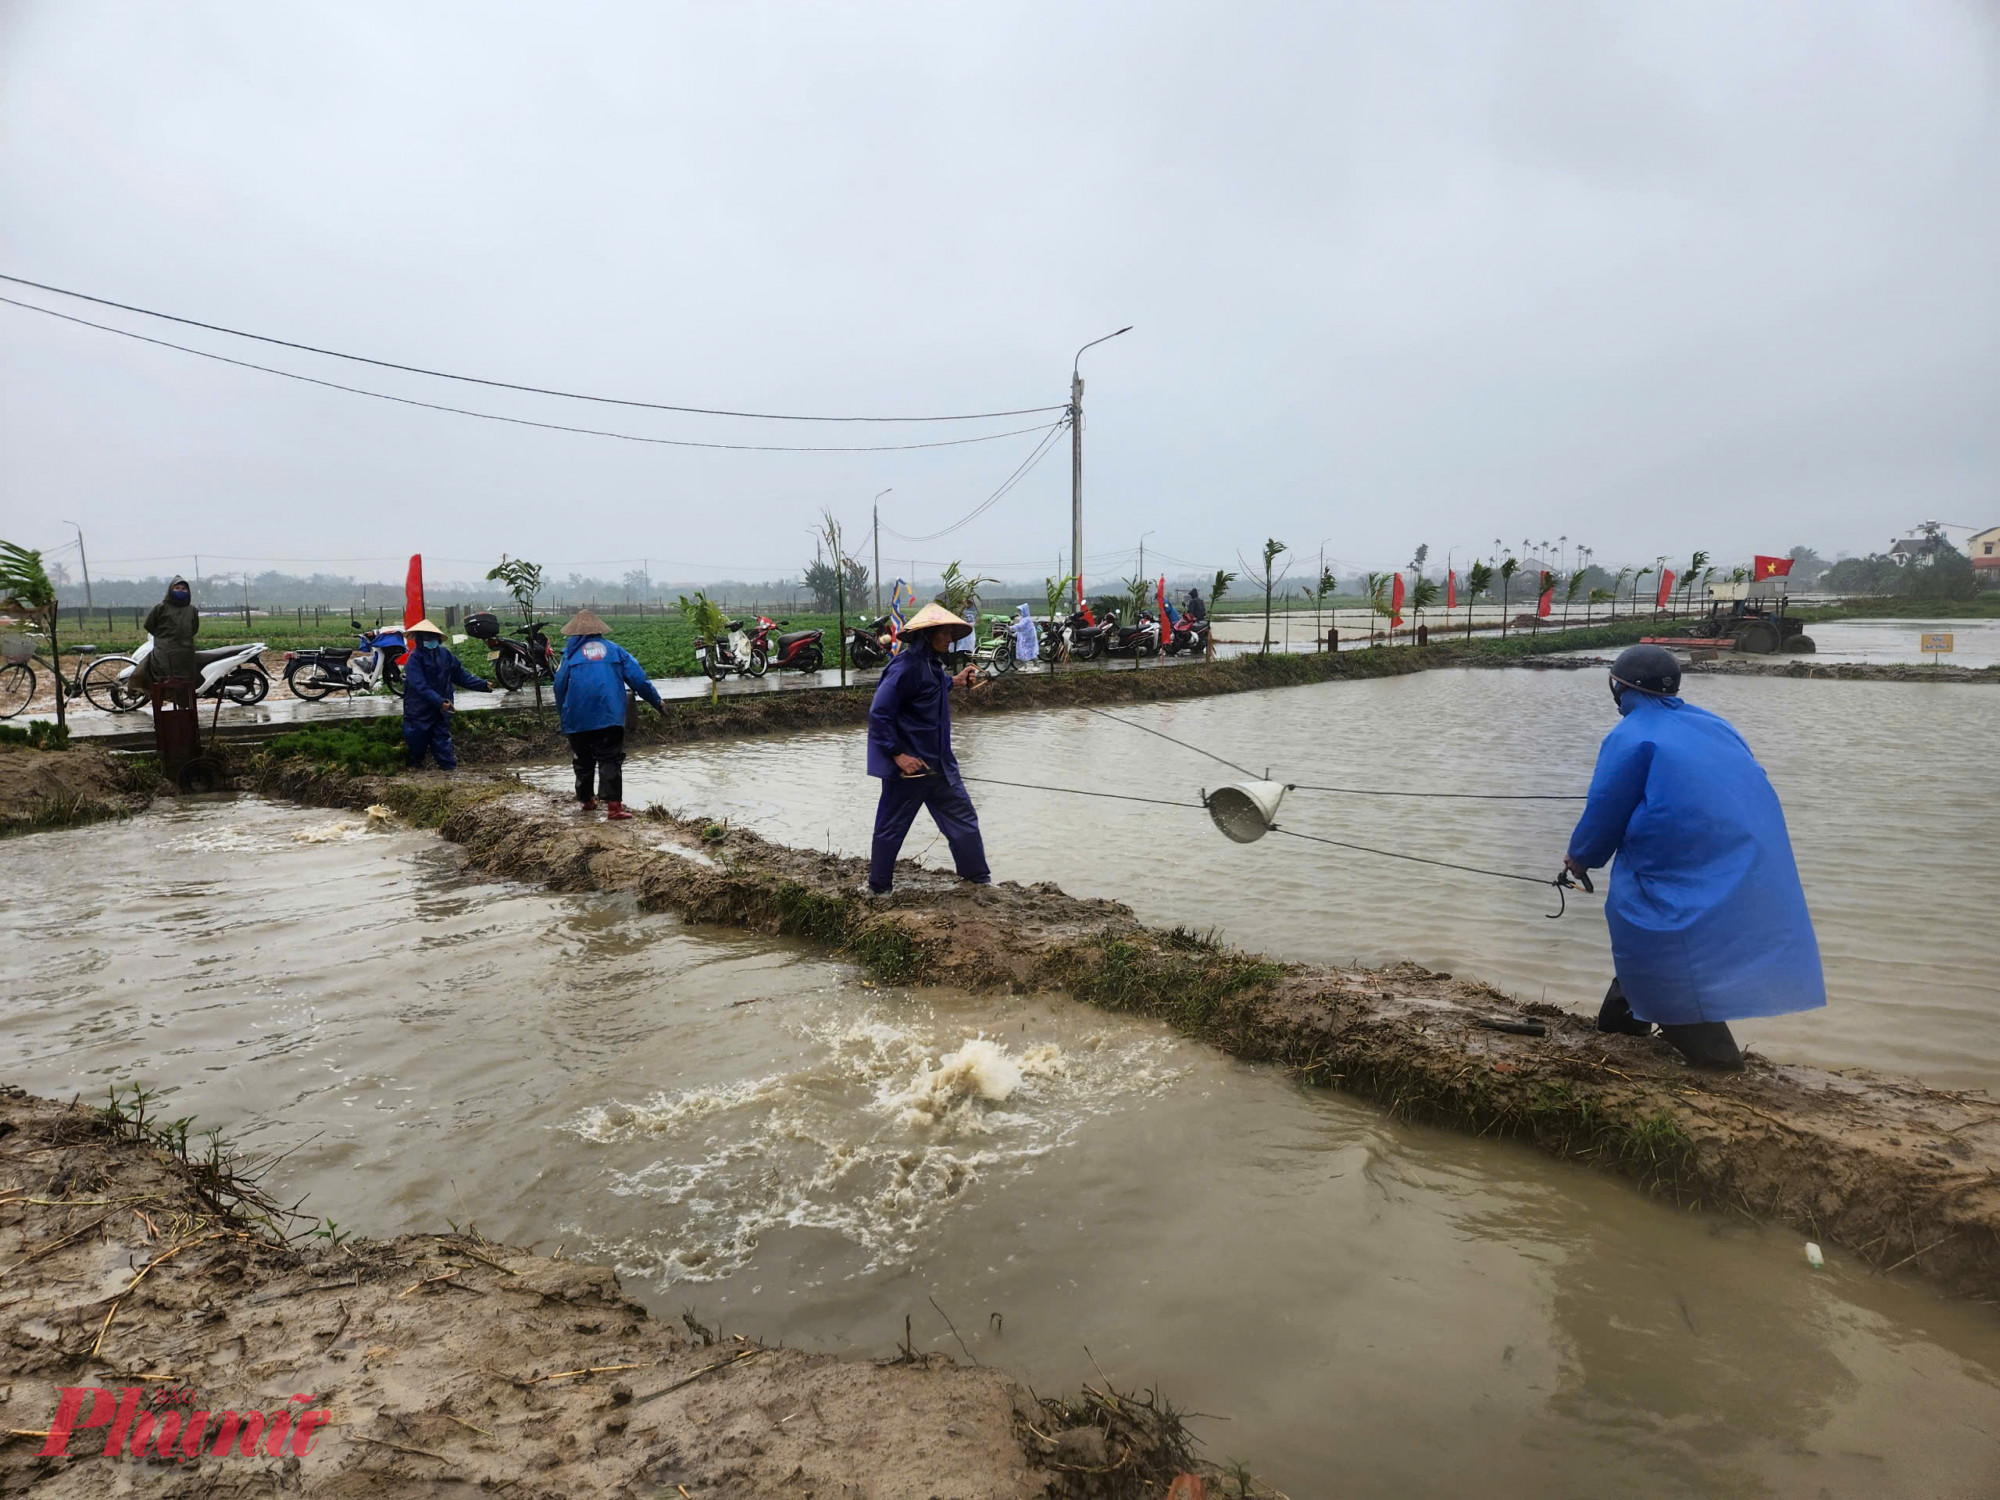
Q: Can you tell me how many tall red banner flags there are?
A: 7